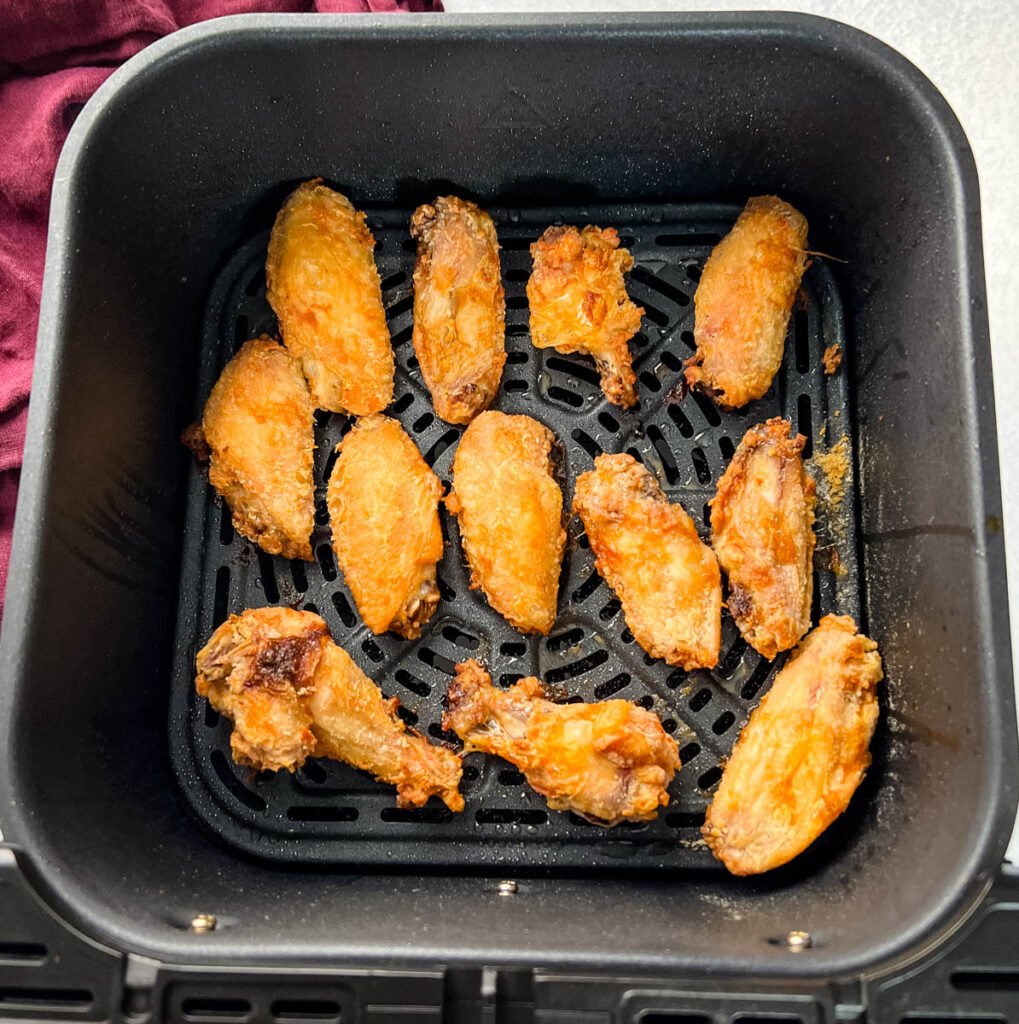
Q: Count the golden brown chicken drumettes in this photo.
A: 3